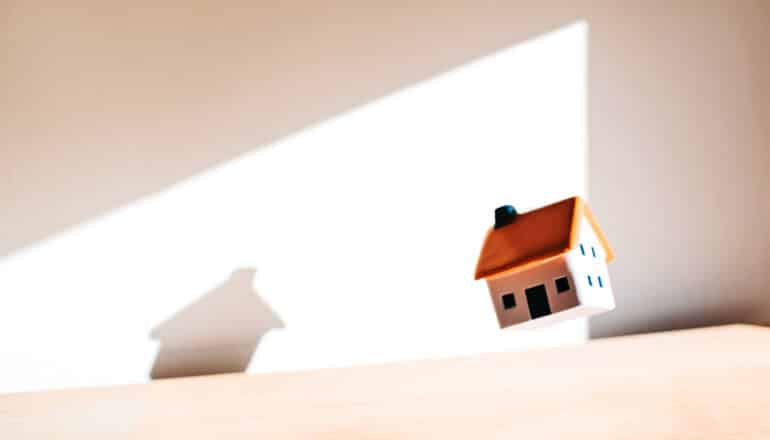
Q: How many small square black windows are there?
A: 2